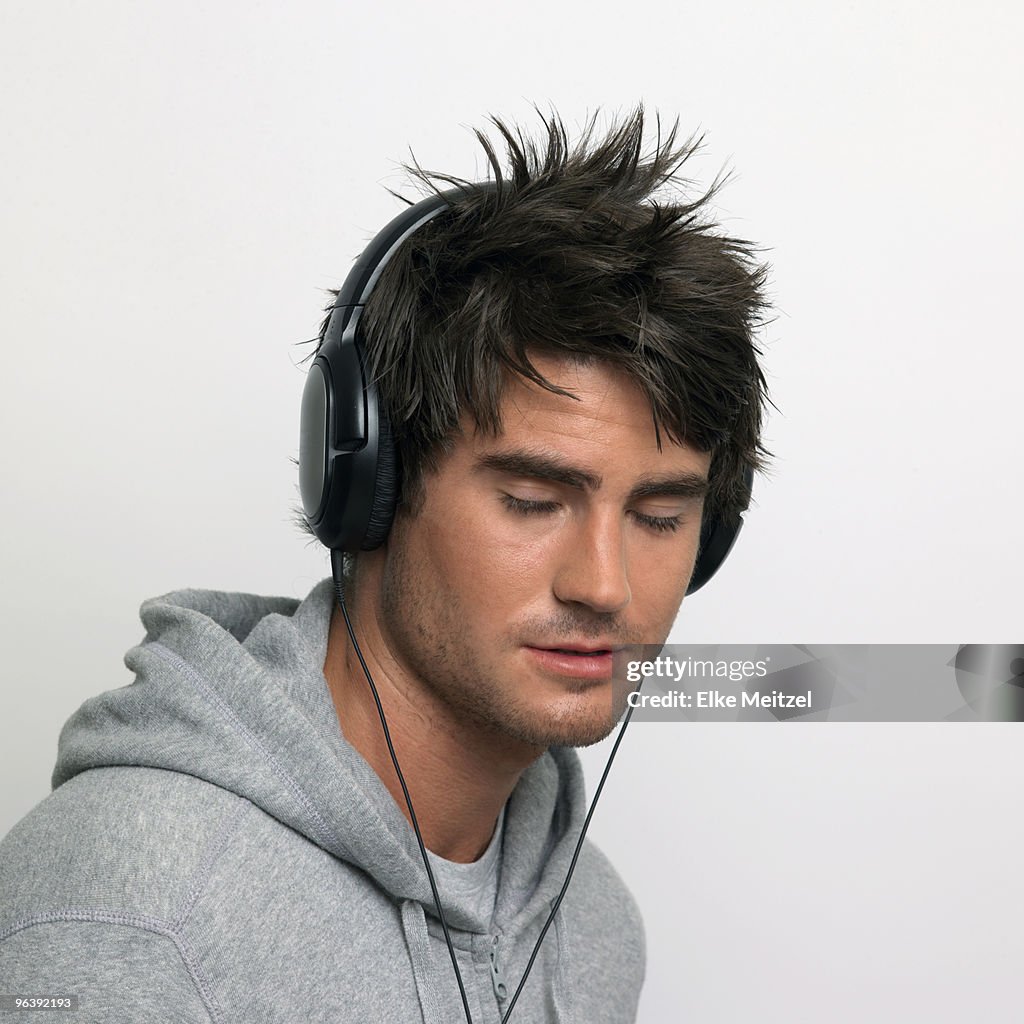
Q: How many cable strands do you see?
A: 2